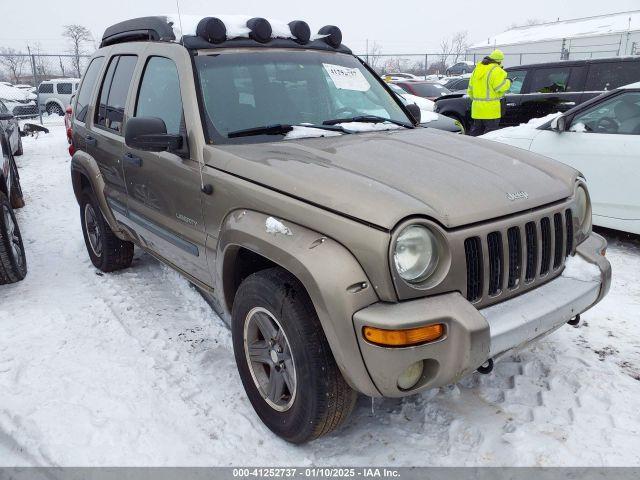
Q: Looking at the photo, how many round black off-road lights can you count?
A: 4